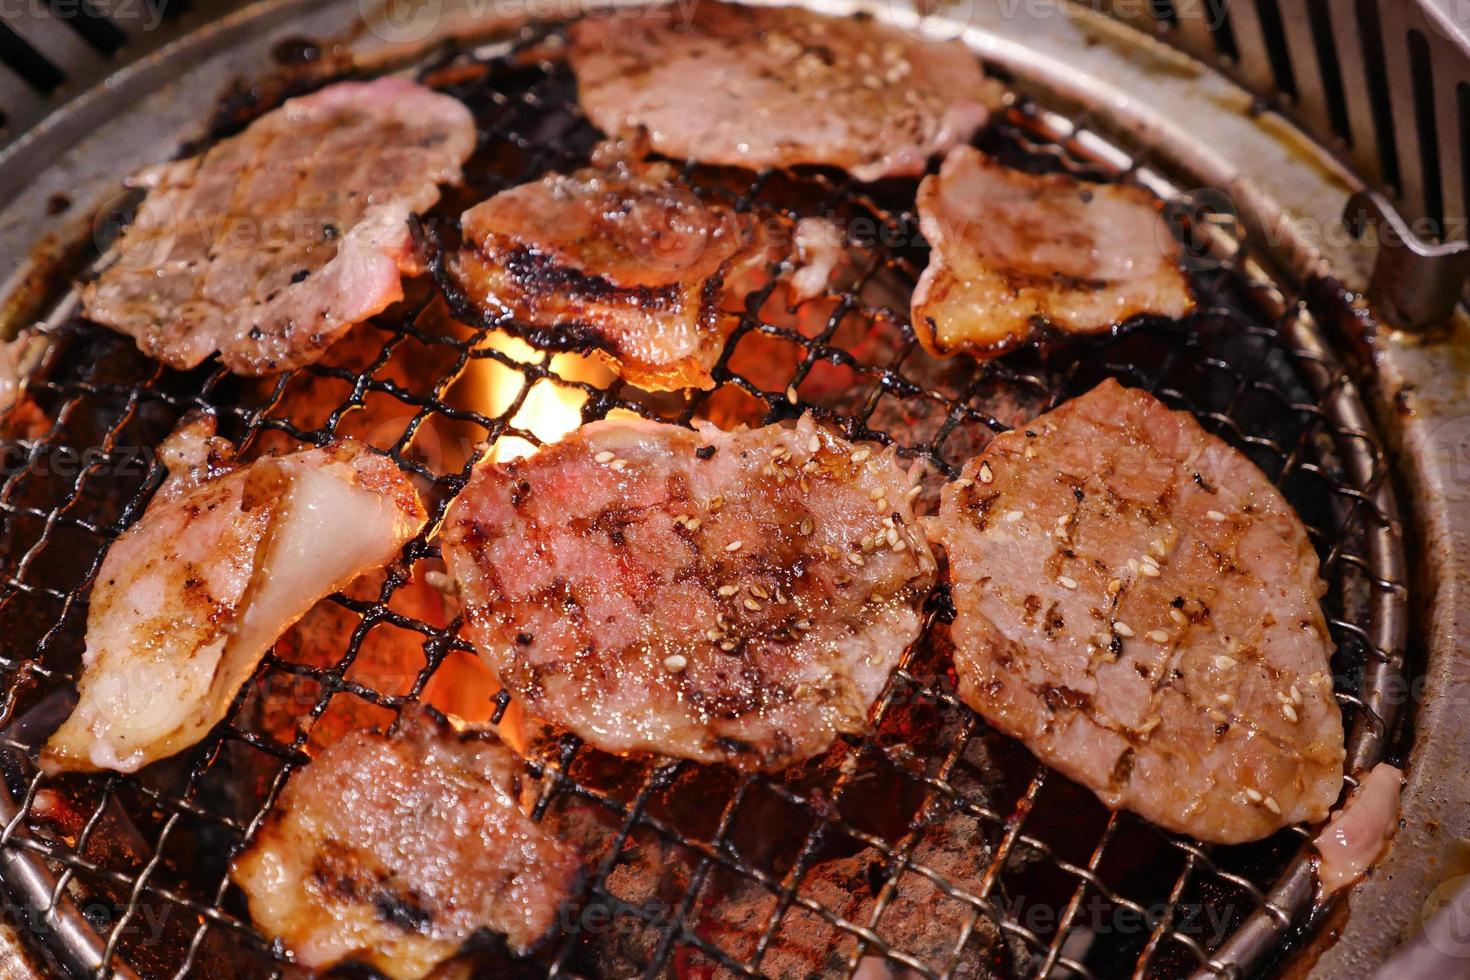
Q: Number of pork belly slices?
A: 8